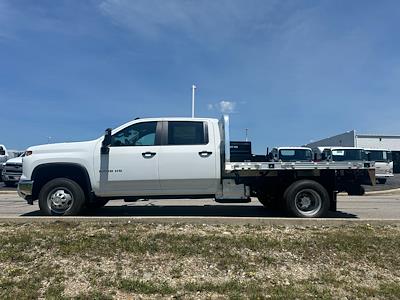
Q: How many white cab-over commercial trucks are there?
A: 3